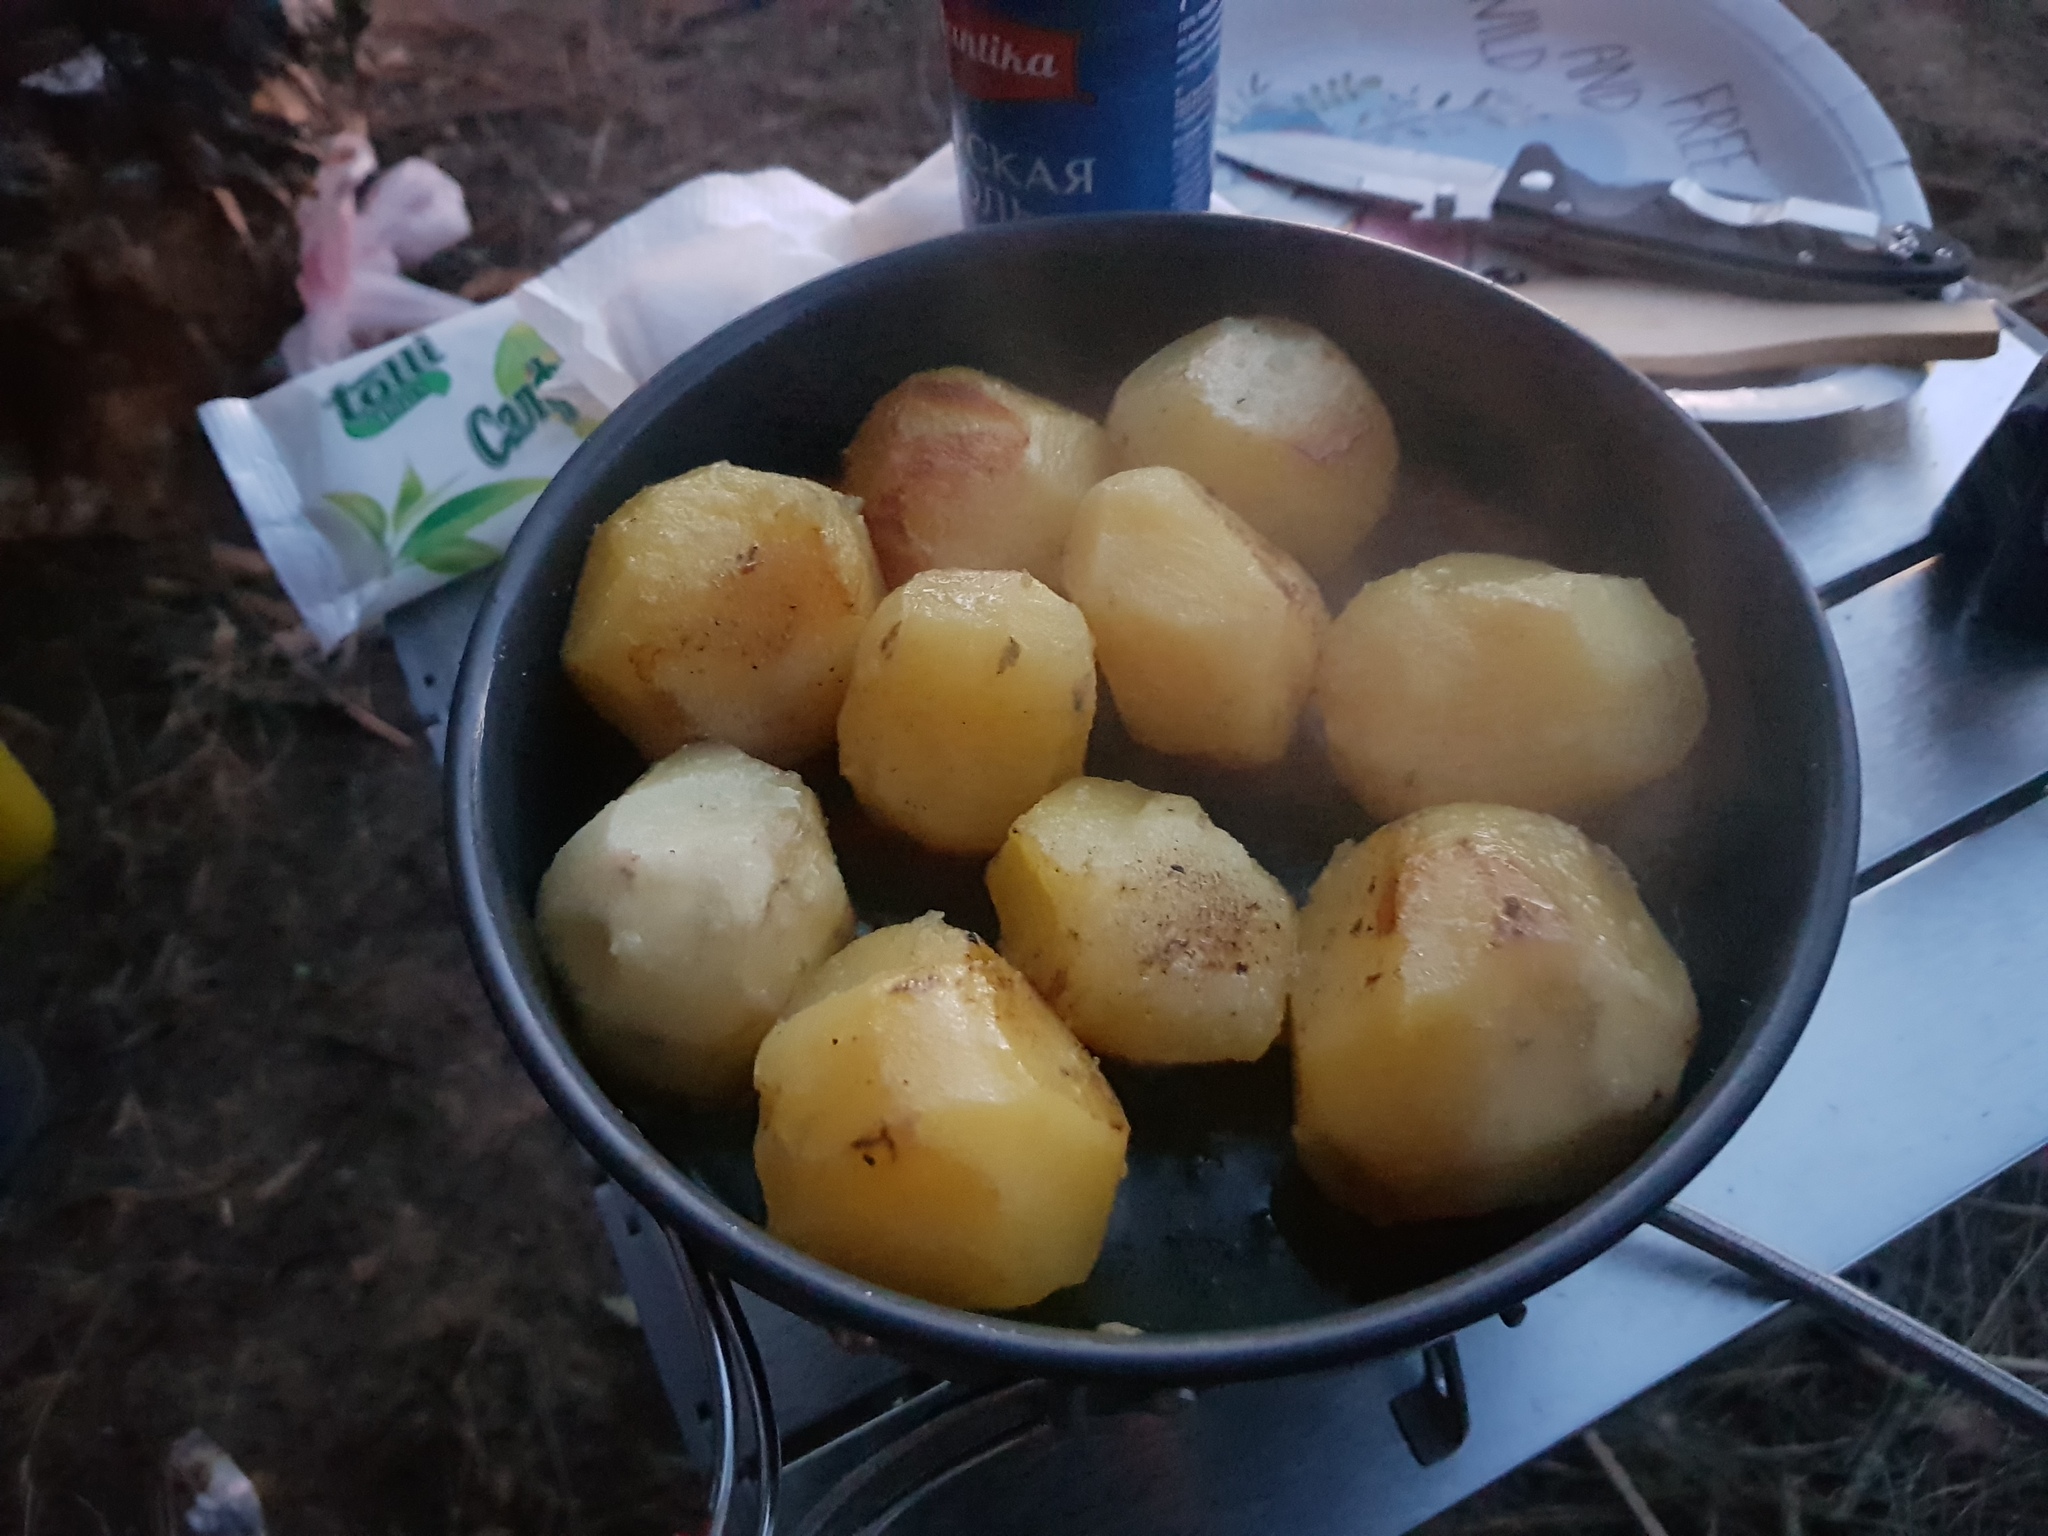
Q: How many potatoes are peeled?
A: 10